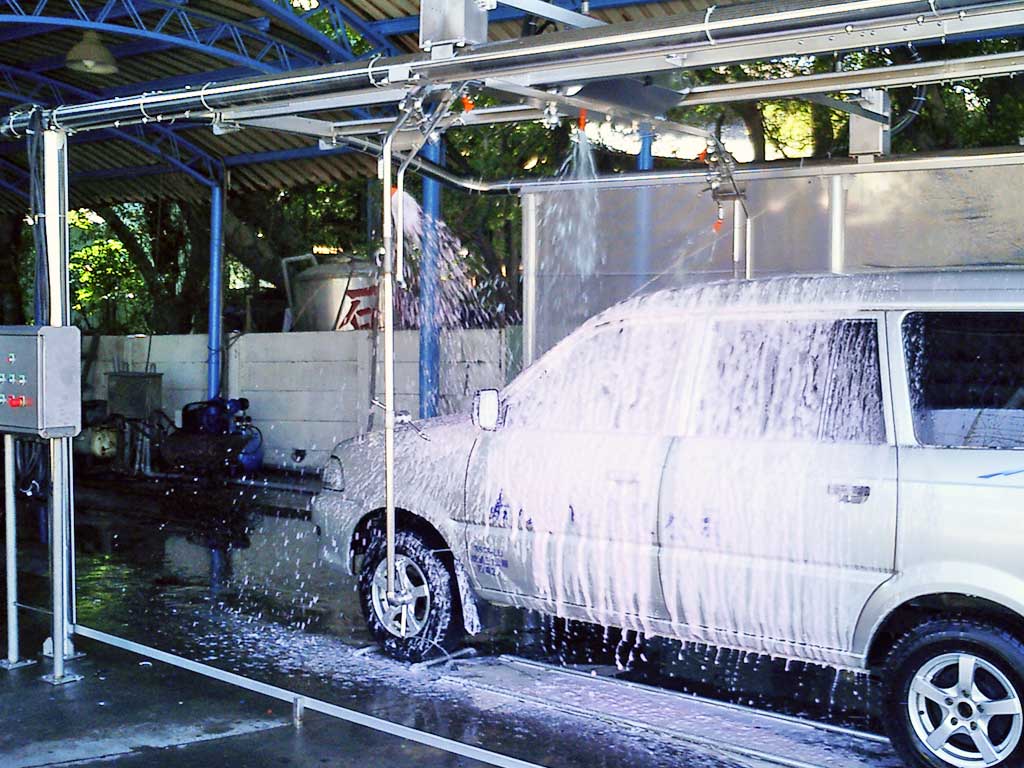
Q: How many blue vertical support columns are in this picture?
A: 3